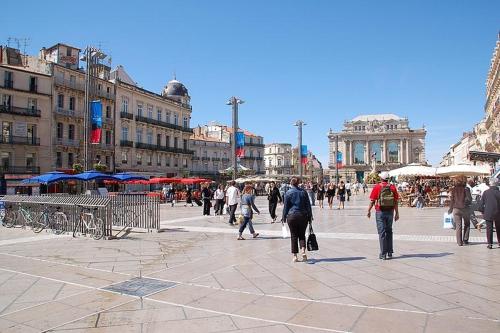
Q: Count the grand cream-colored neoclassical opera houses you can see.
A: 1